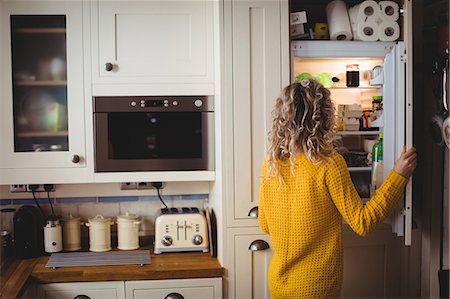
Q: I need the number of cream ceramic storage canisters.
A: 3